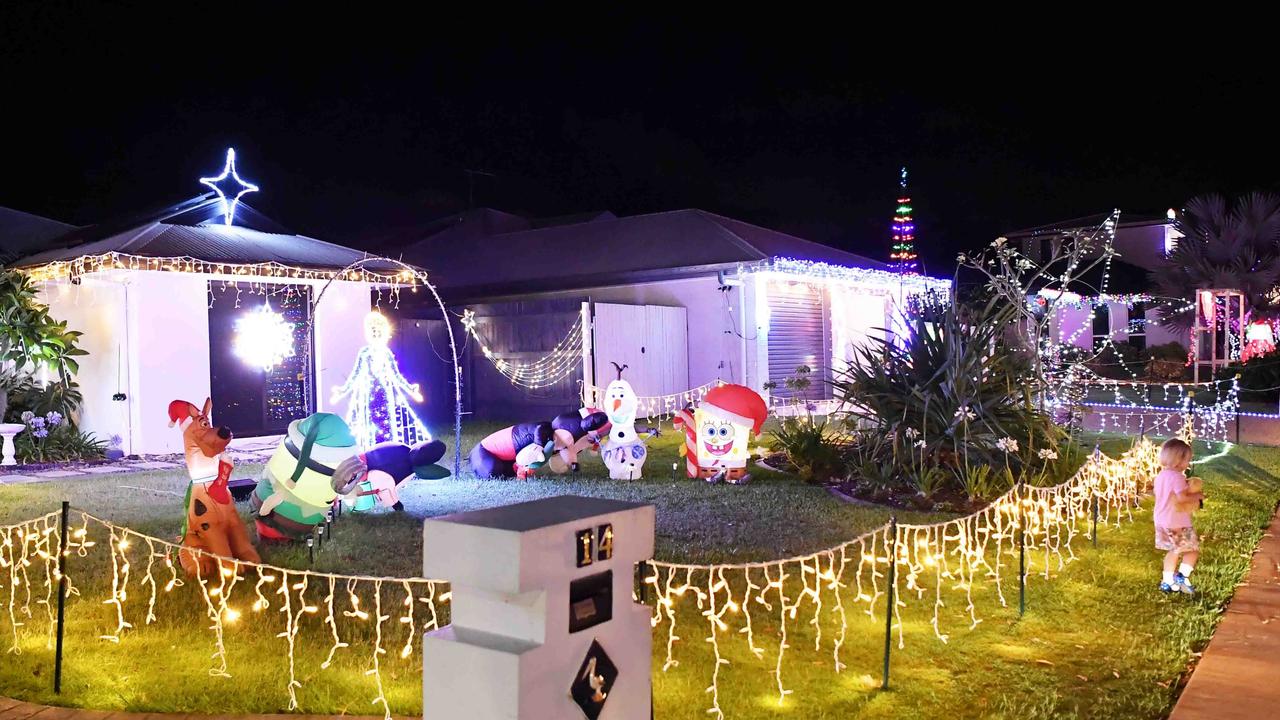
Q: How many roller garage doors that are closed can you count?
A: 1